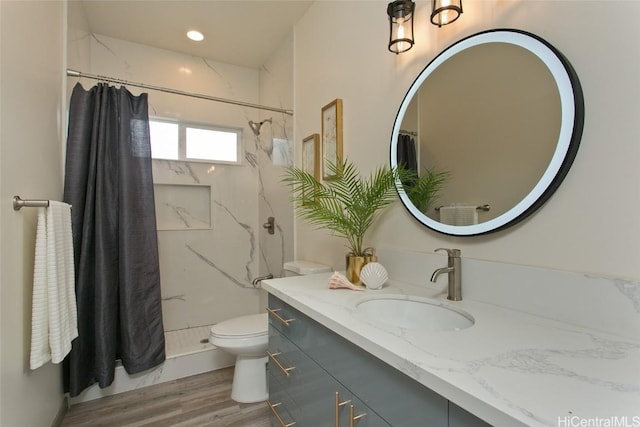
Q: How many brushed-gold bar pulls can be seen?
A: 5